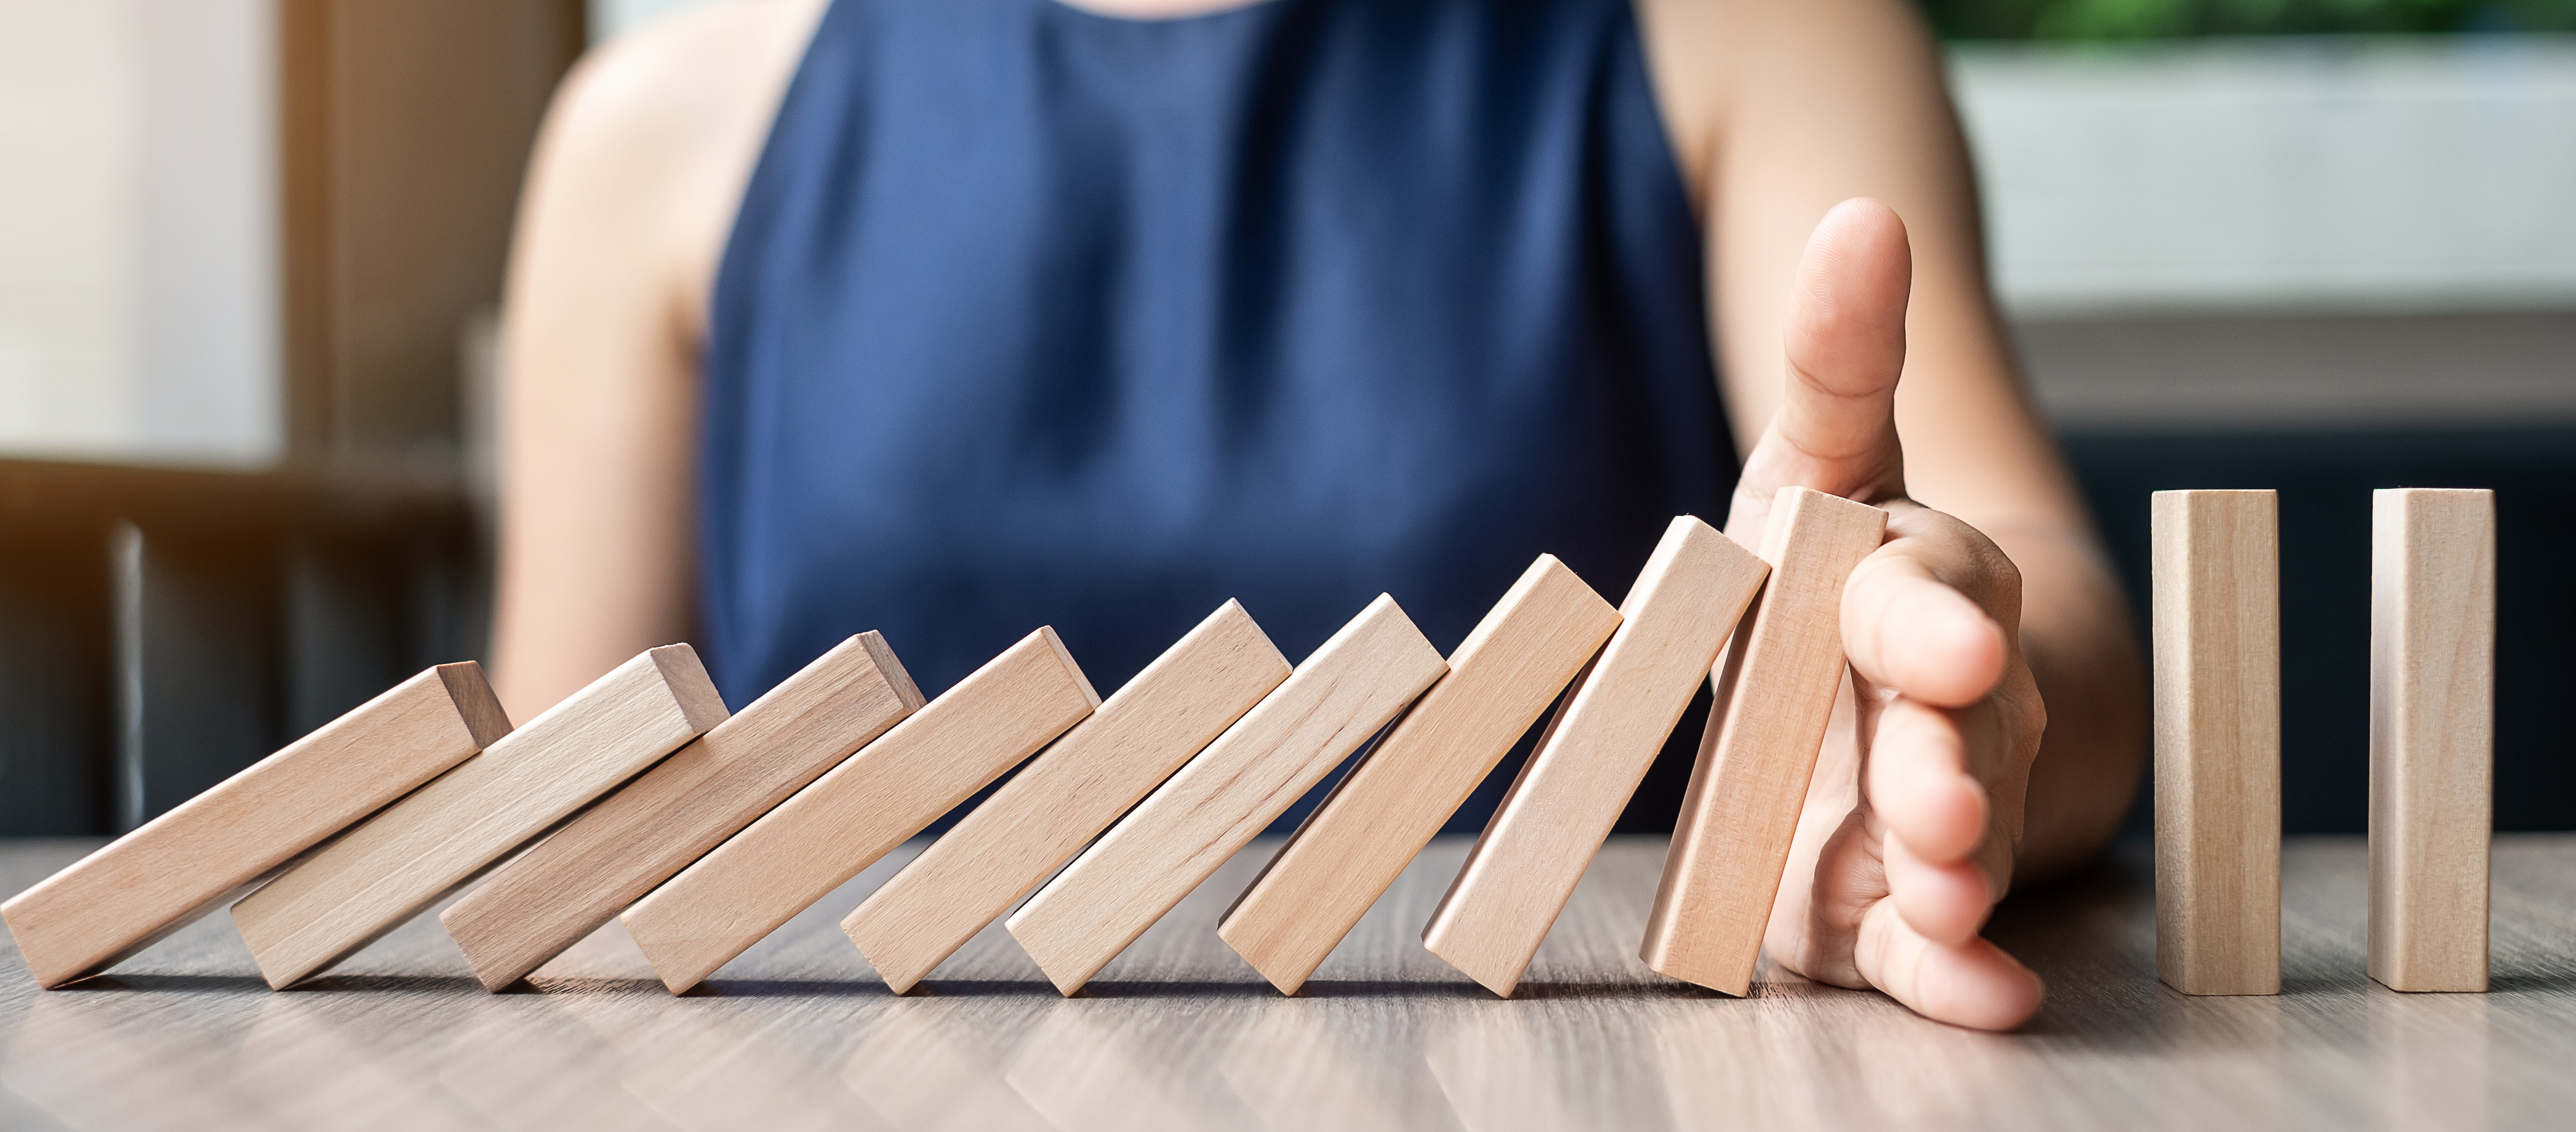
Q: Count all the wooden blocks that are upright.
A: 2